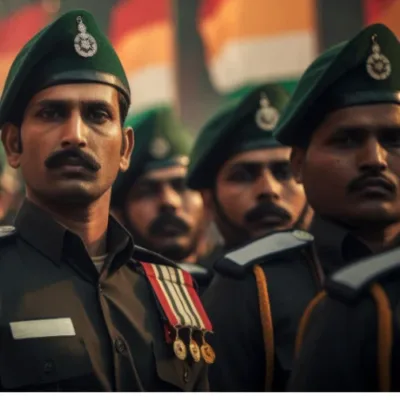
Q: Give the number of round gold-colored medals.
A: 3